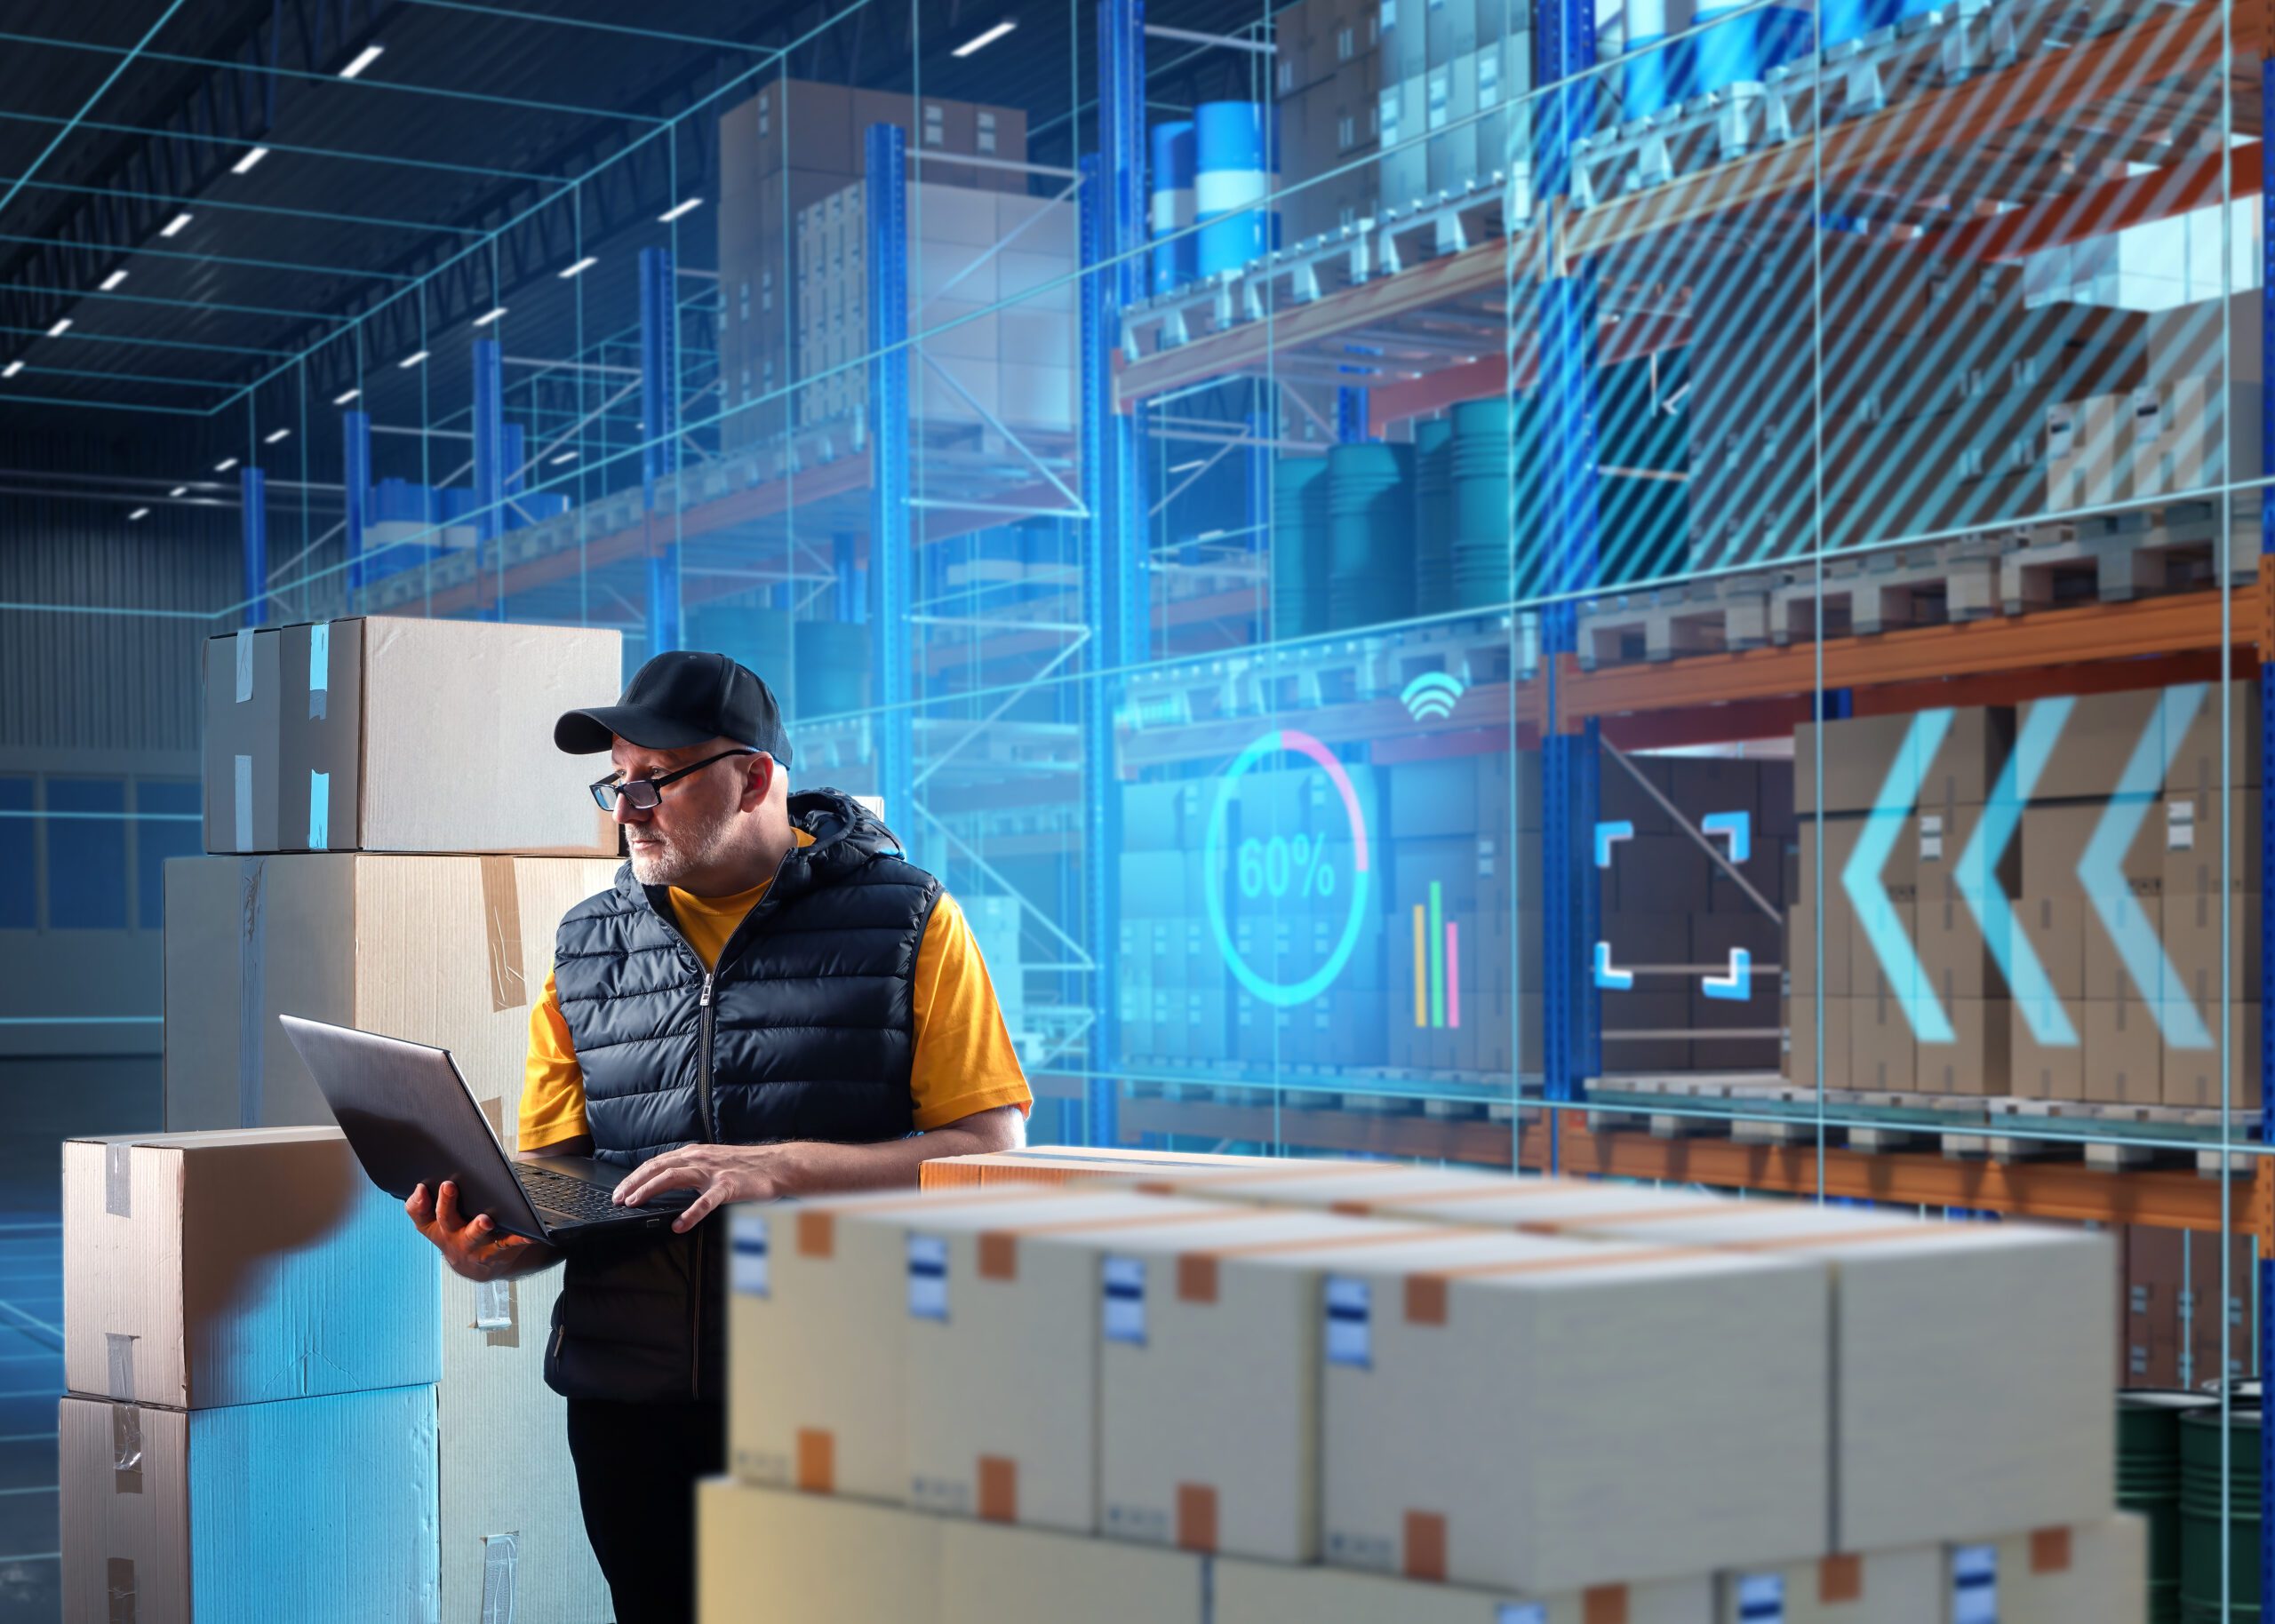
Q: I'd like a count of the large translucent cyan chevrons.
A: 3